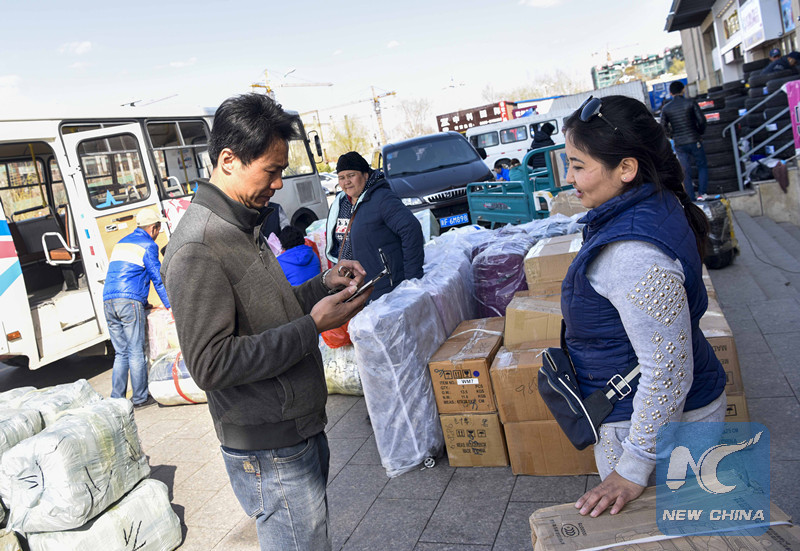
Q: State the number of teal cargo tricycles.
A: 1